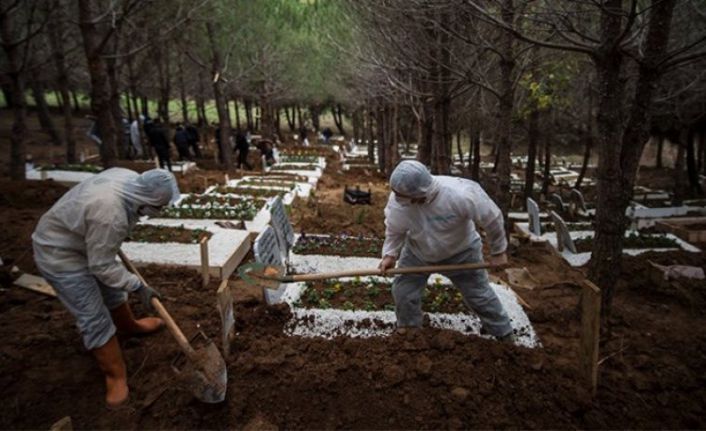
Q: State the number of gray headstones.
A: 6